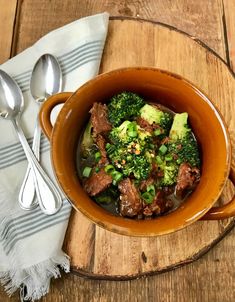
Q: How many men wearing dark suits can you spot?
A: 0